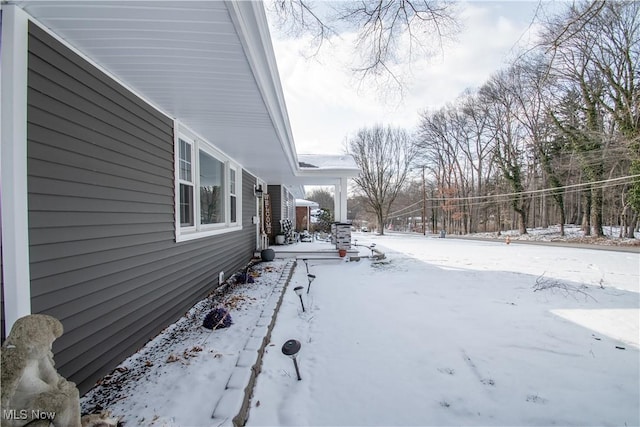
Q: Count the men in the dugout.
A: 0